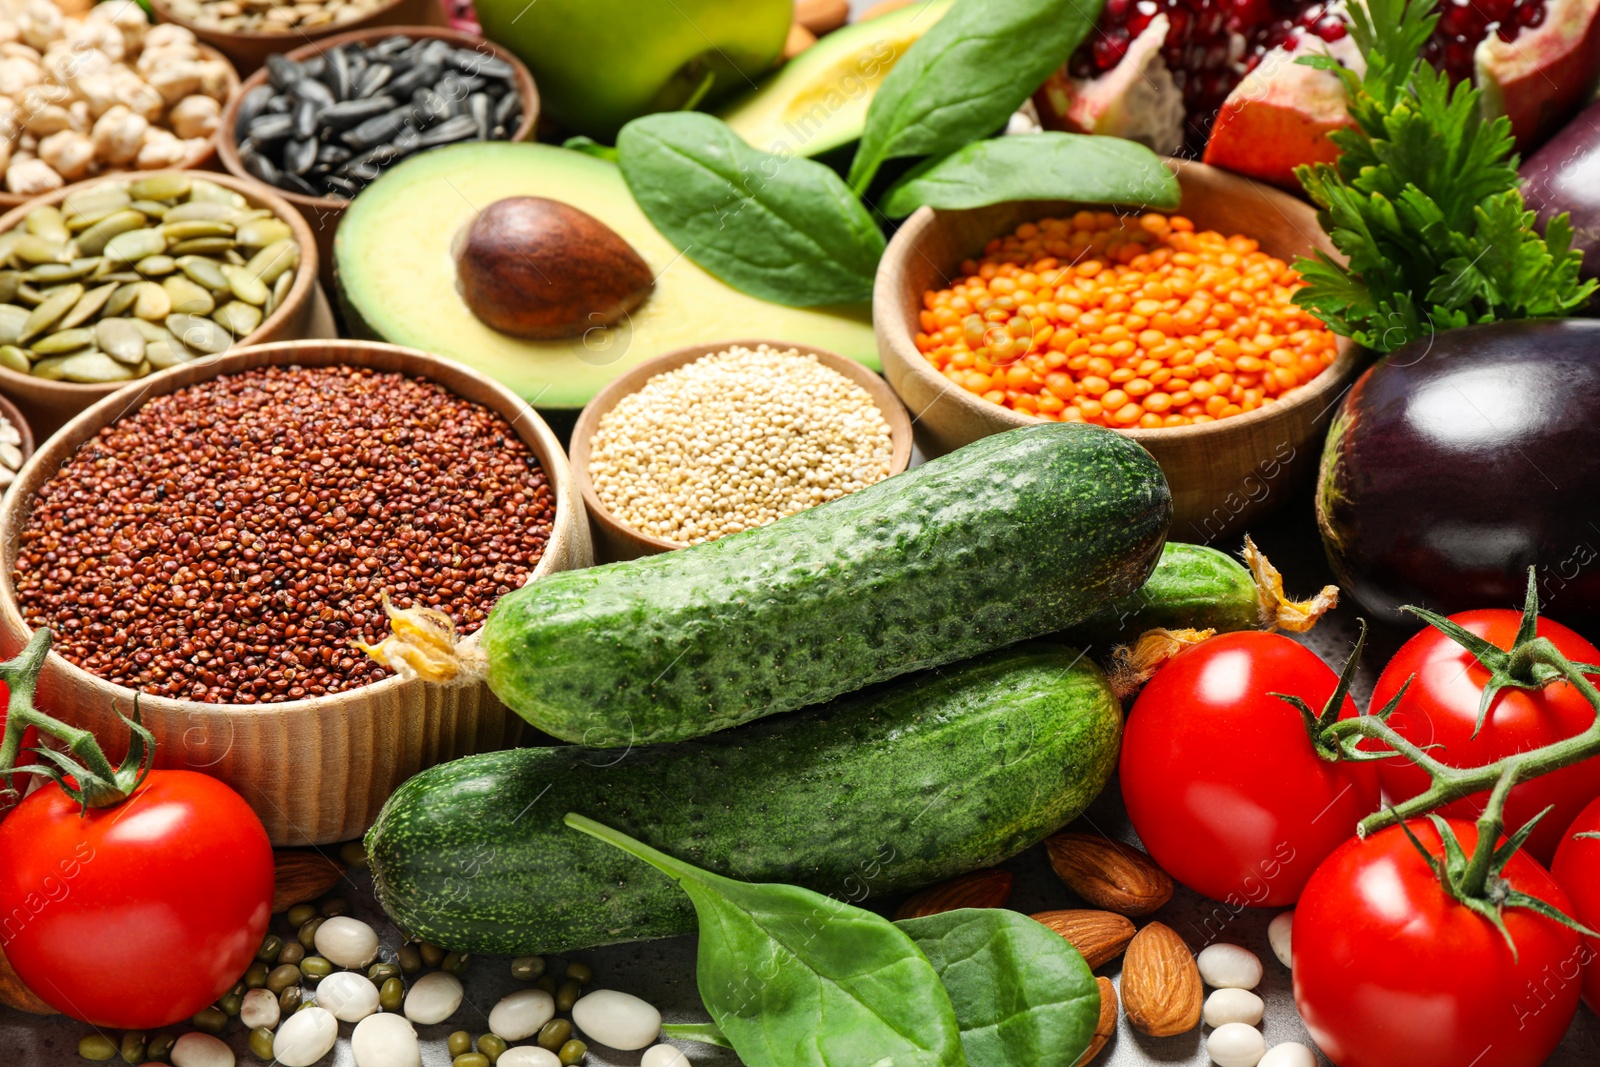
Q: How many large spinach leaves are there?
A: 5